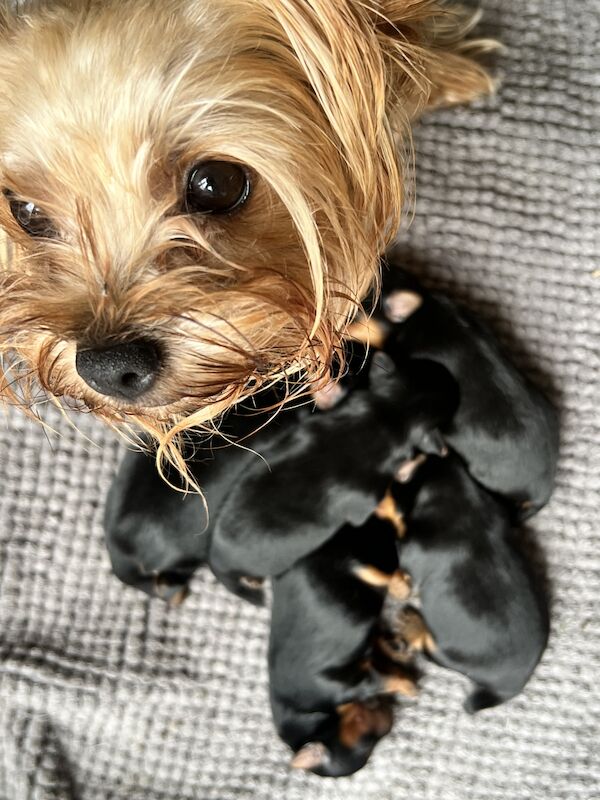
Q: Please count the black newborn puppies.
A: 5